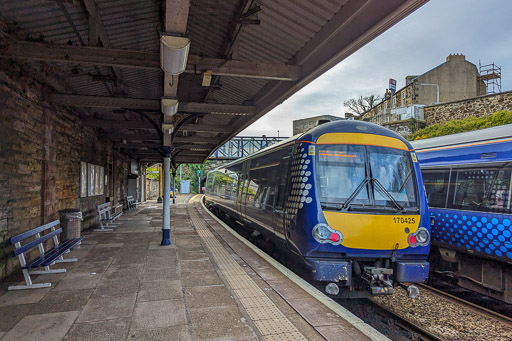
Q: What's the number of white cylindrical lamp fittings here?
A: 3